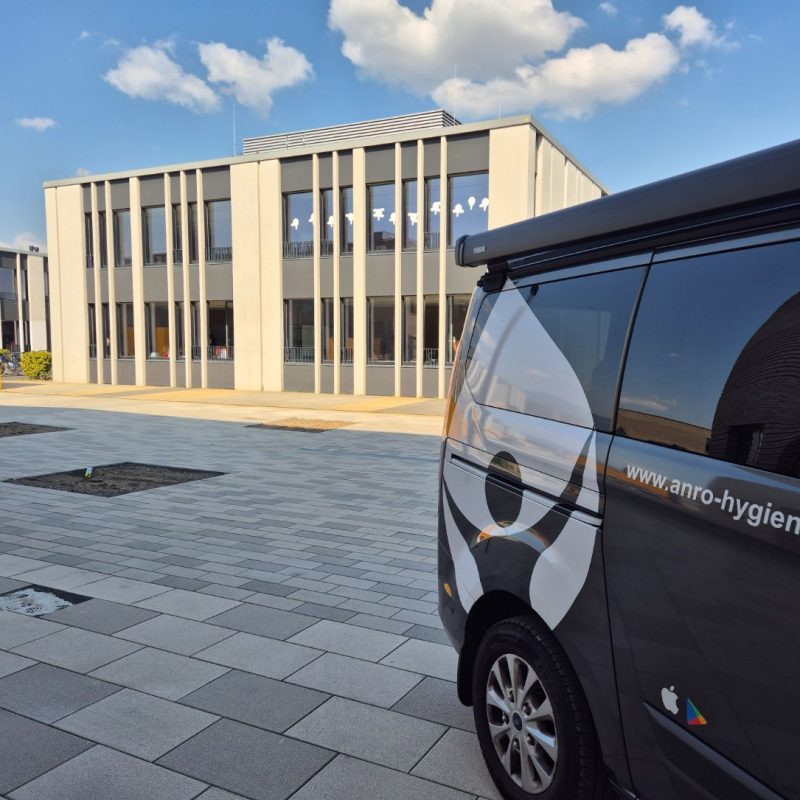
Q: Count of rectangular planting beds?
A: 3